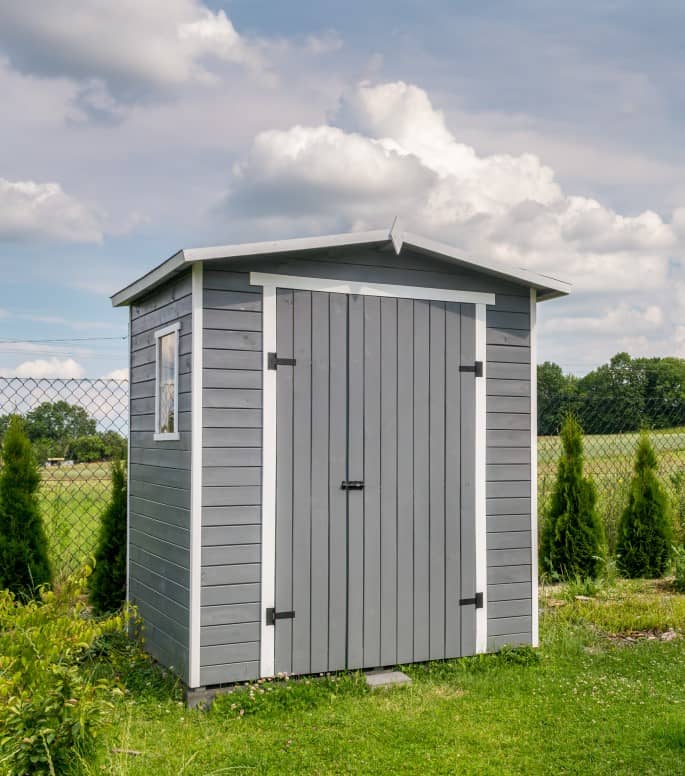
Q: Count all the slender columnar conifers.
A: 4